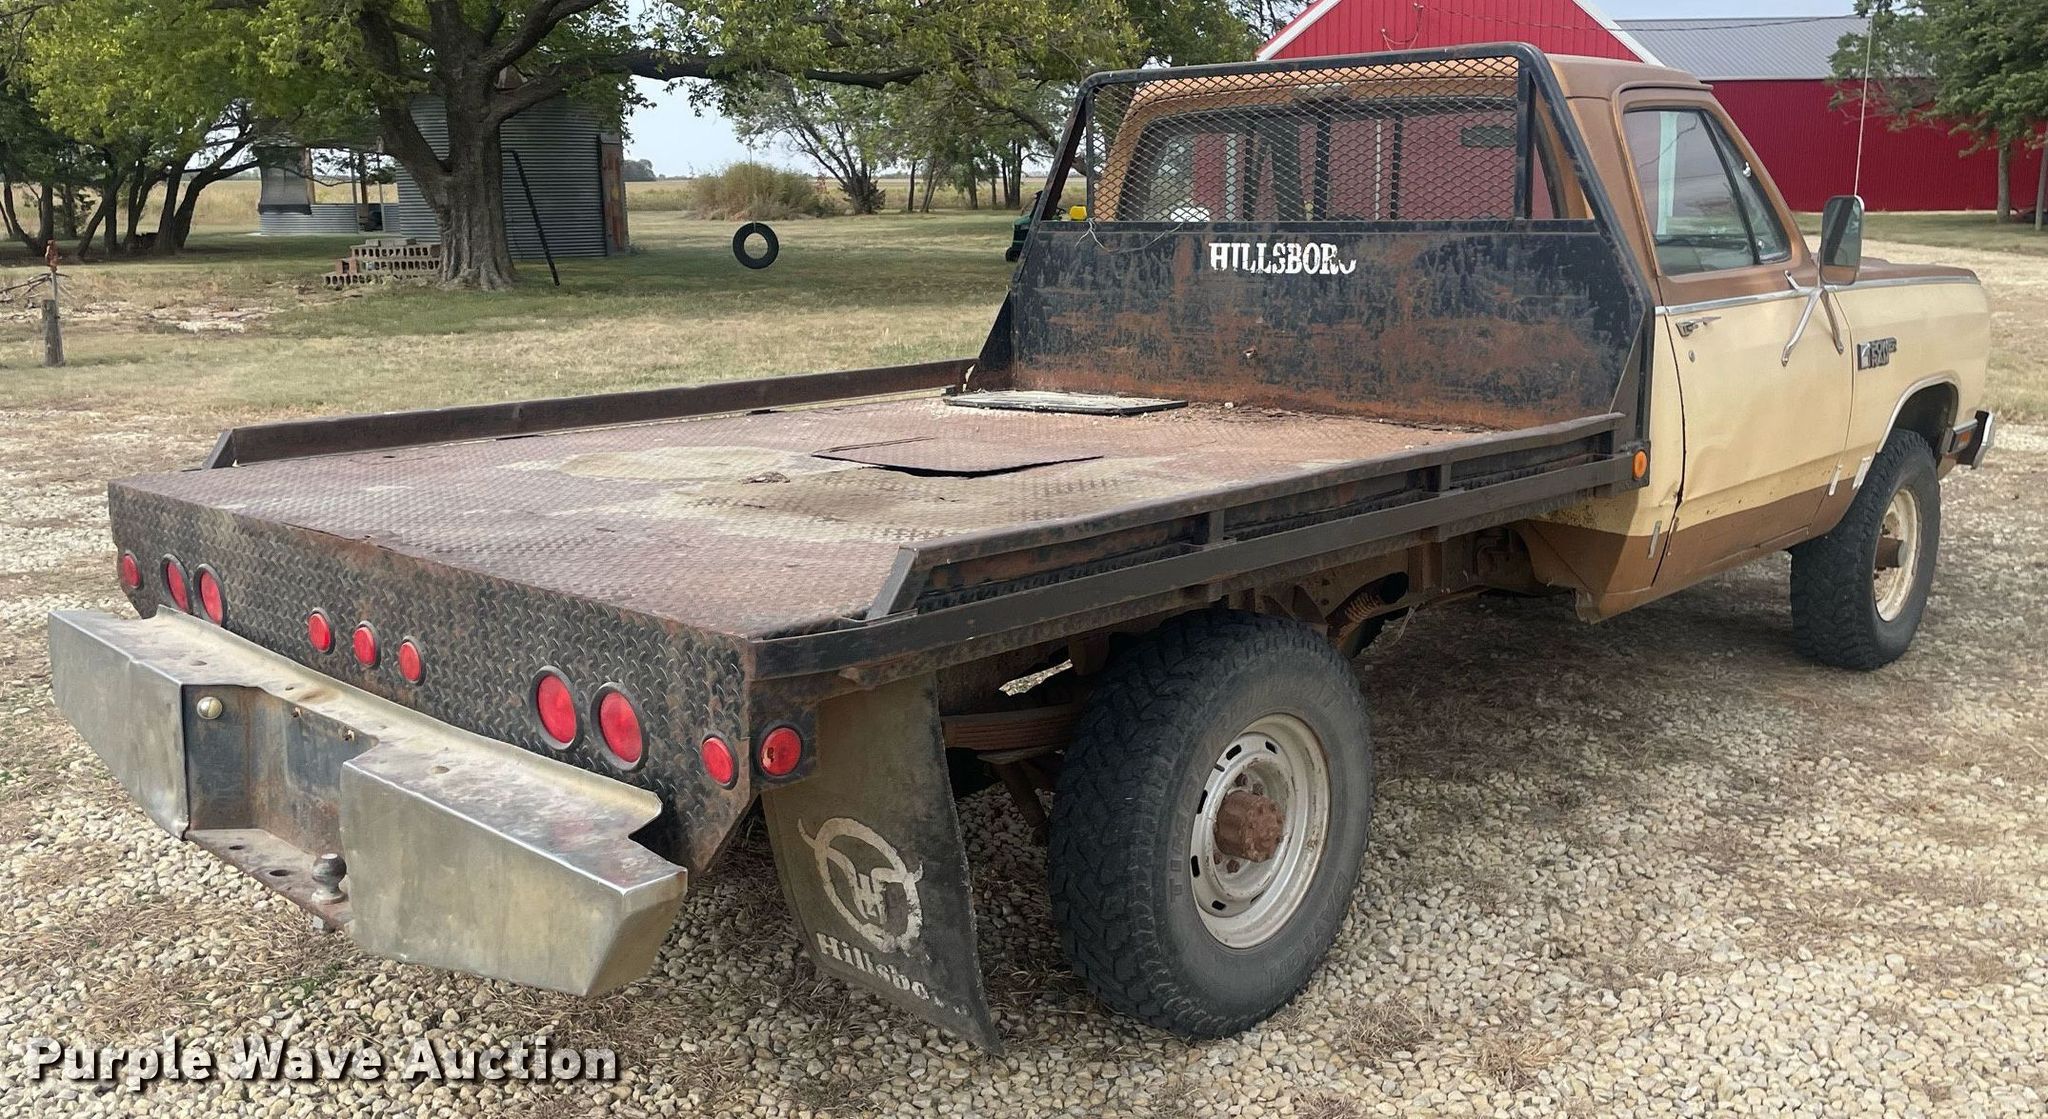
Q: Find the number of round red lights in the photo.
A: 10